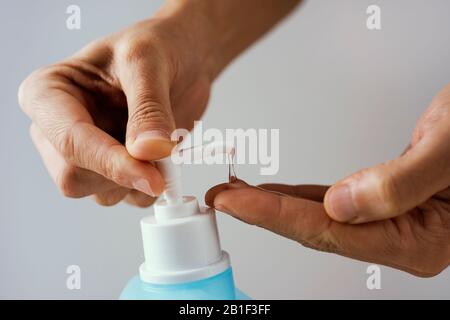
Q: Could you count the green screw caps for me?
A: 0